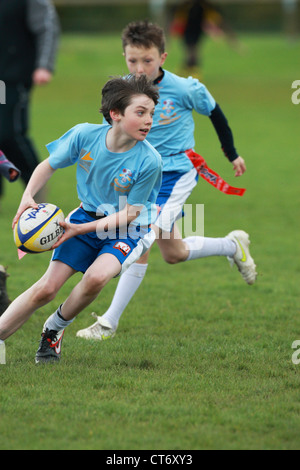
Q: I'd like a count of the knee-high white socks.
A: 2